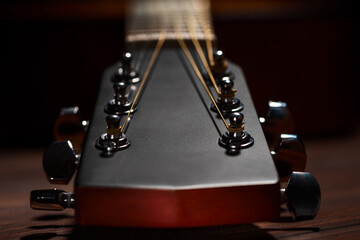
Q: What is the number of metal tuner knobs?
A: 6